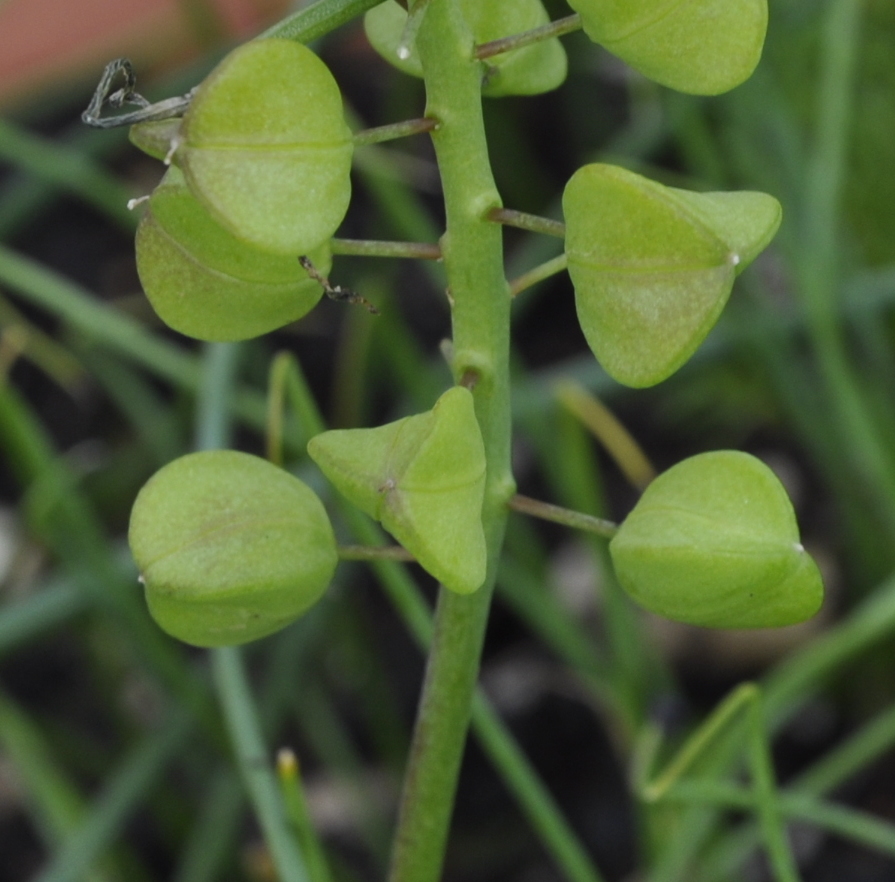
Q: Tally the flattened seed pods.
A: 8